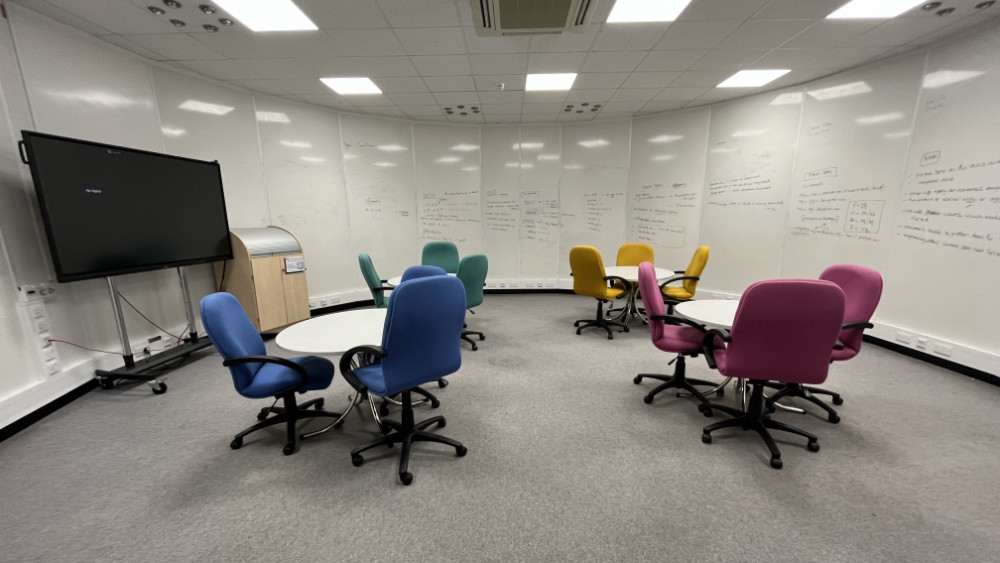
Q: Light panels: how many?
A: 6